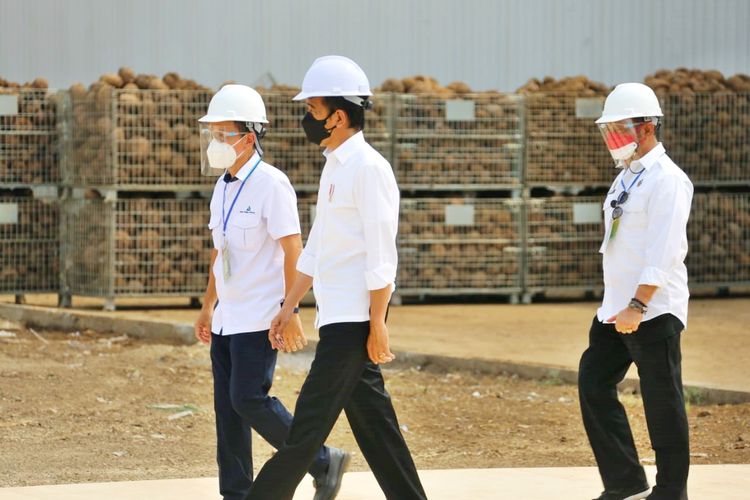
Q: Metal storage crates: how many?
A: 12